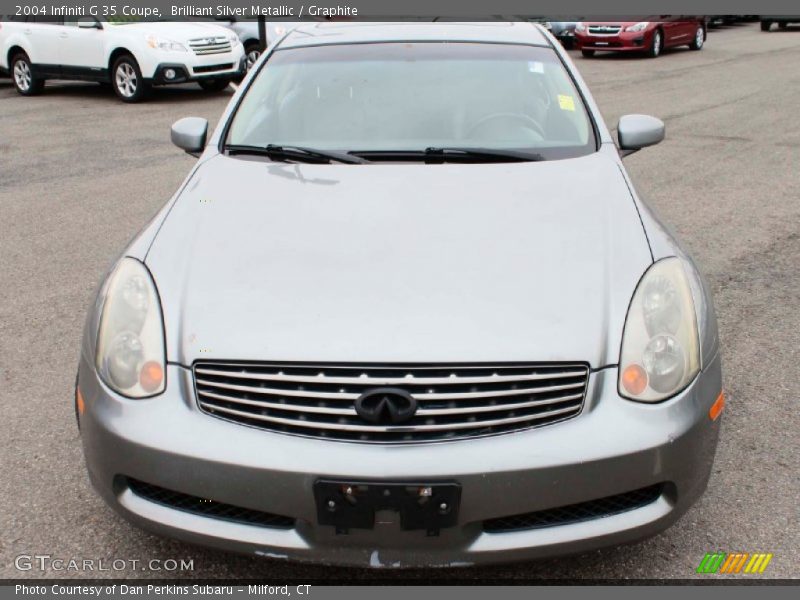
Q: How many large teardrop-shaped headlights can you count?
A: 2